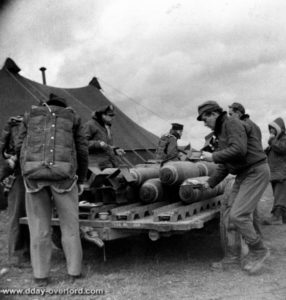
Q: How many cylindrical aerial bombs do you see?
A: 4